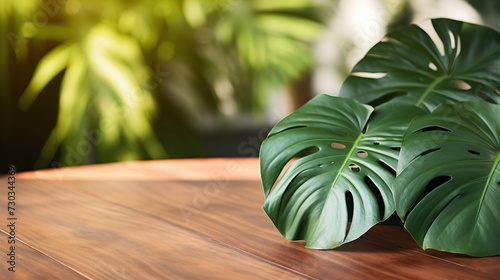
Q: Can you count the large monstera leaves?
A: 3